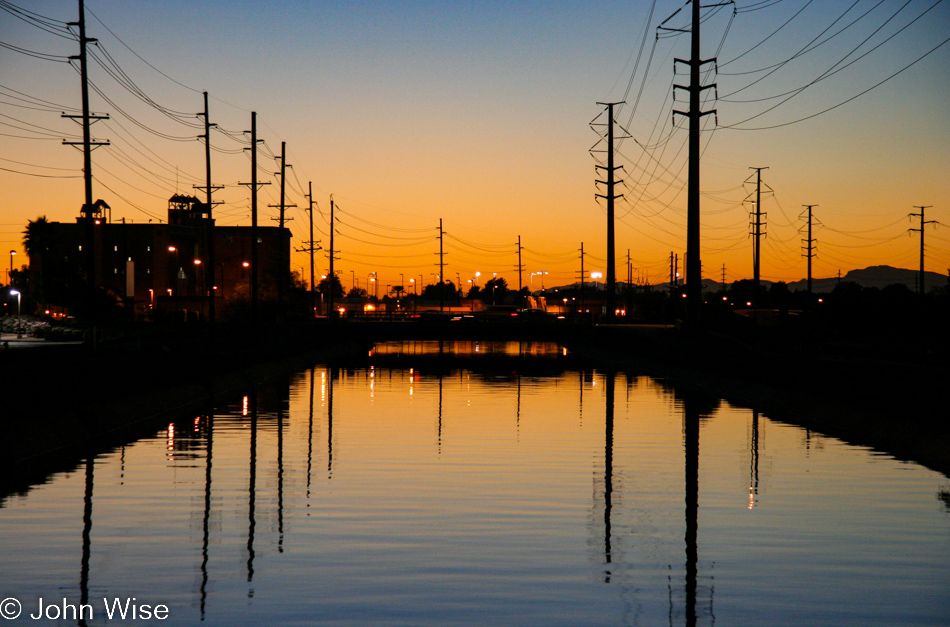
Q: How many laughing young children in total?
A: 0